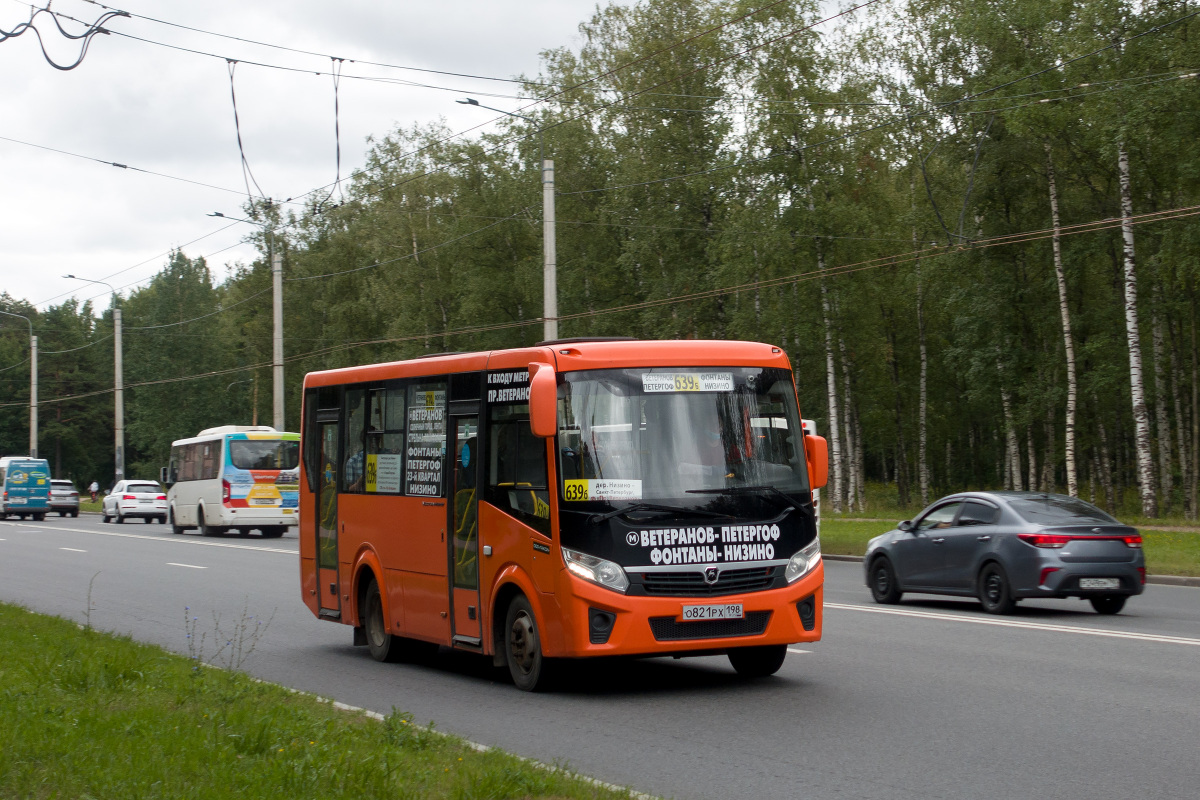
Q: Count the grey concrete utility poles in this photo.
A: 4